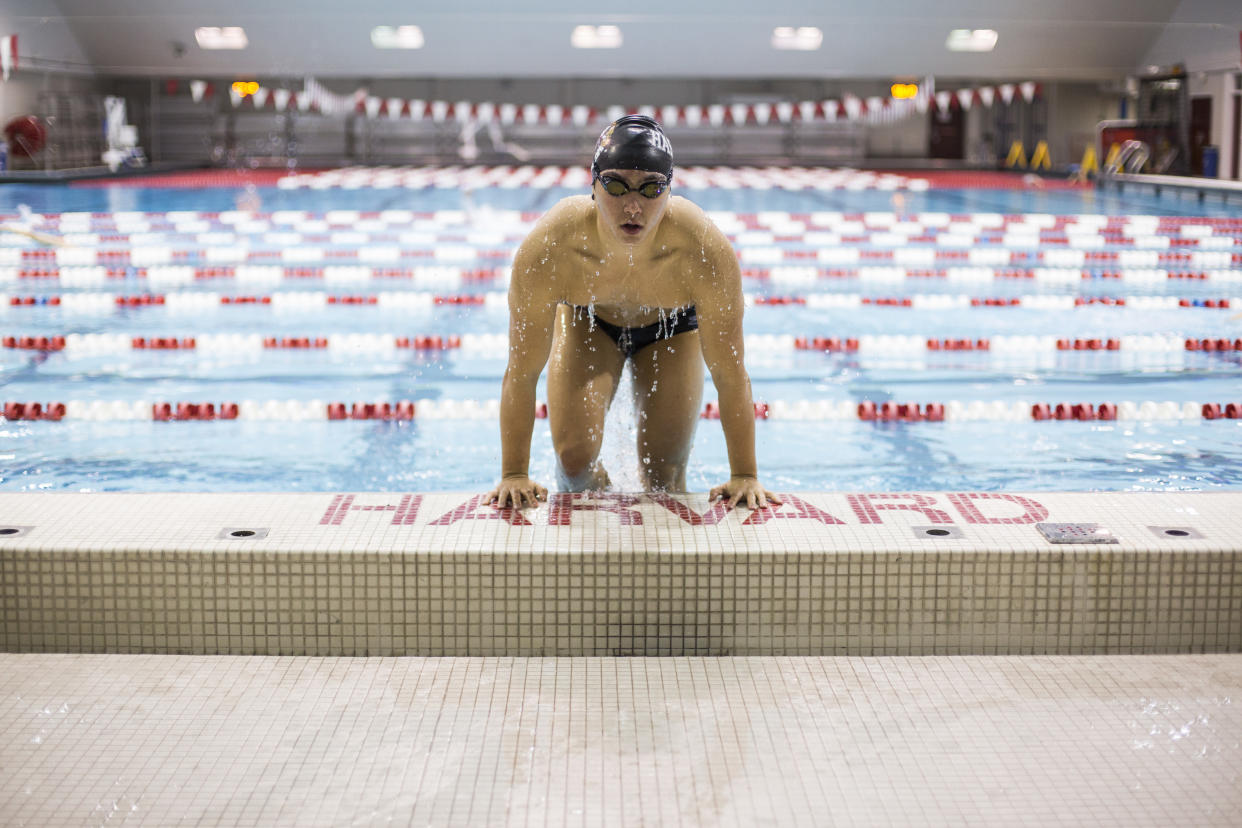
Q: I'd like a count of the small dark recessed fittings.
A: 4